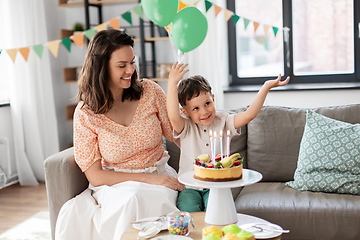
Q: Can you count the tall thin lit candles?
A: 4